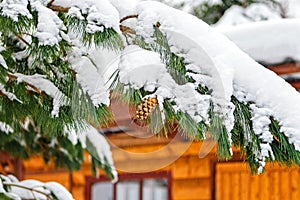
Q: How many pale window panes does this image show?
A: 3